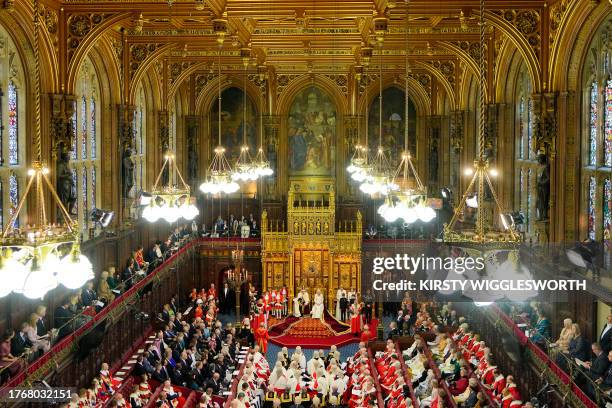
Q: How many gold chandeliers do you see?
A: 10